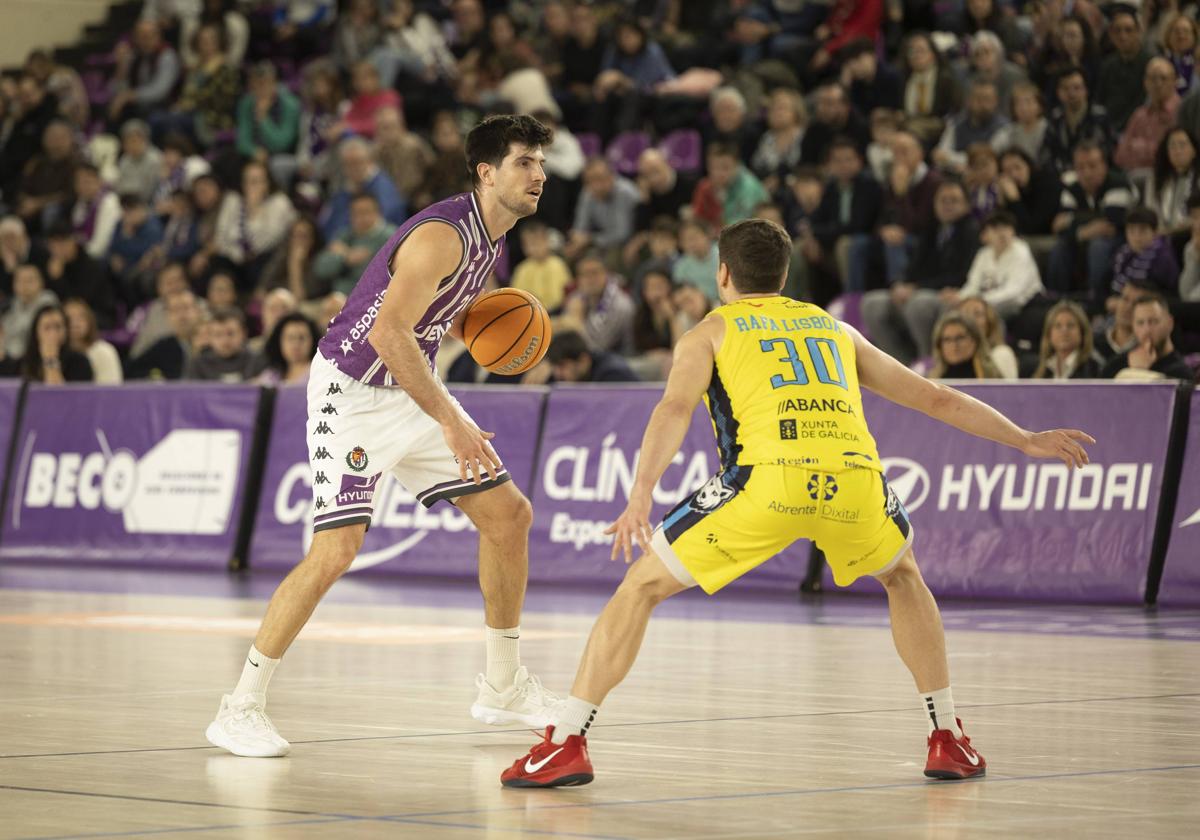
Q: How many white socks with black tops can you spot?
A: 0